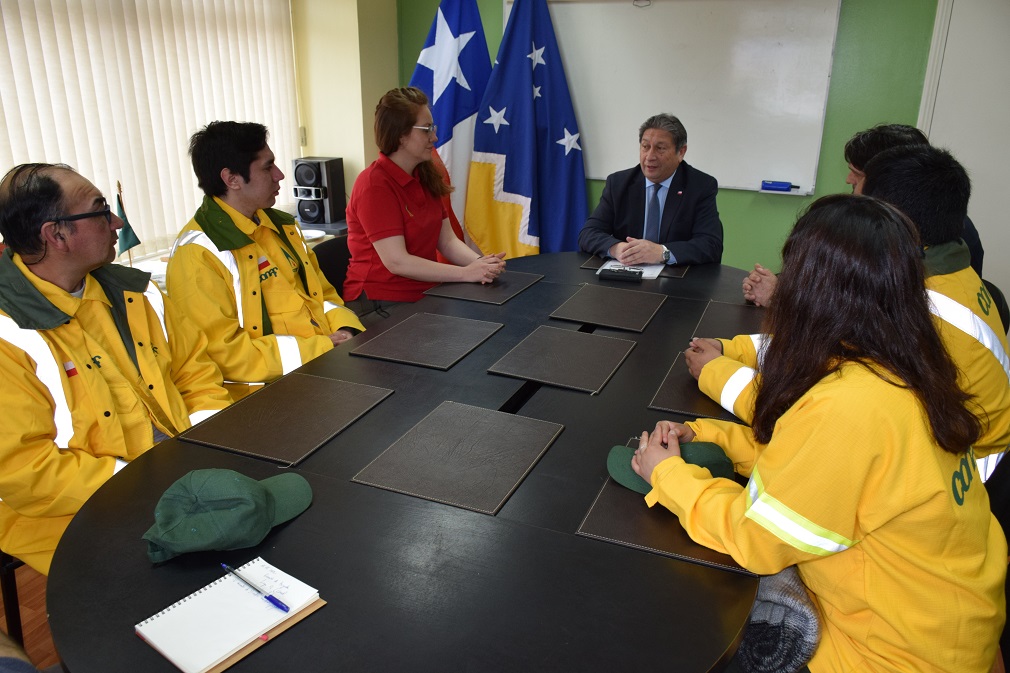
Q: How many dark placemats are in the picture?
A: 10